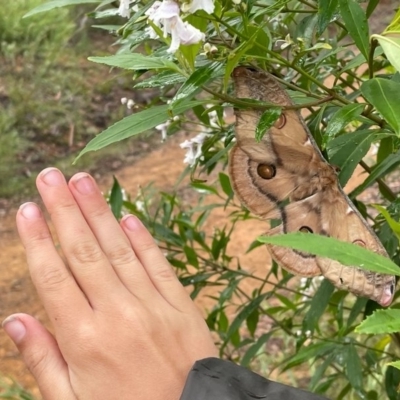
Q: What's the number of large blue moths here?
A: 0